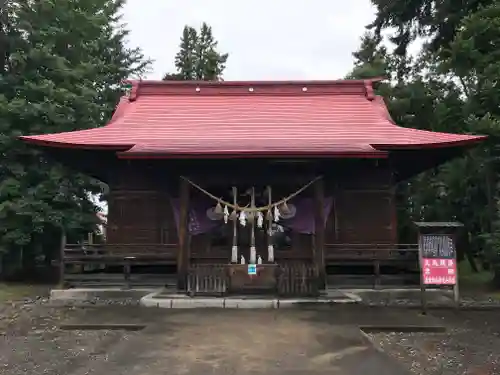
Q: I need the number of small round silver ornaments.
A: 3